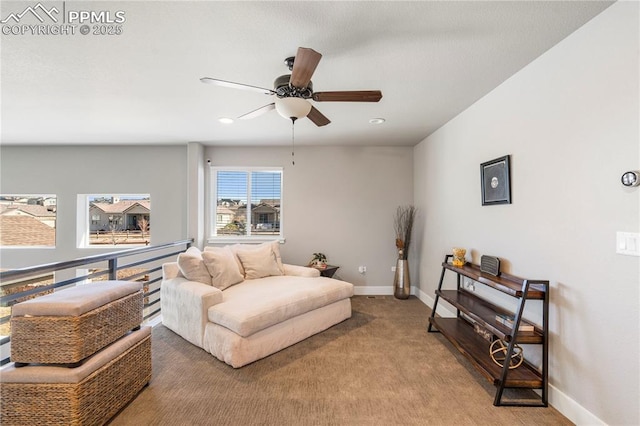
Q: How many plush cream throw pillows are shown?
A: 3